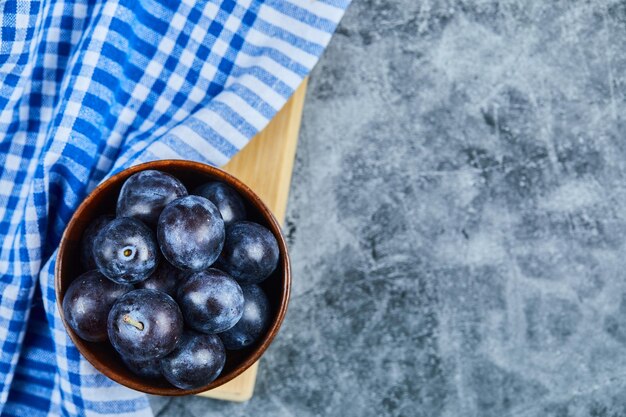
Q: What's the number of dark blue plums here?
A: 13